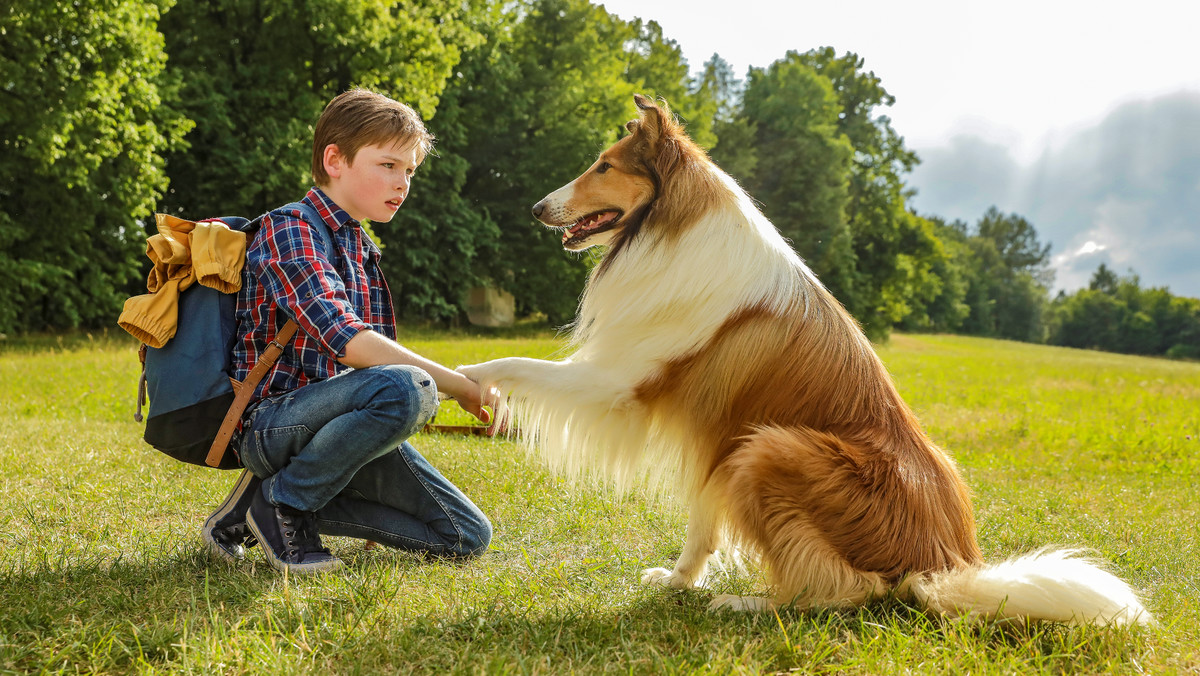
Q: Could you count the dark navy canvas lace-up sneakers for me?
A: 2